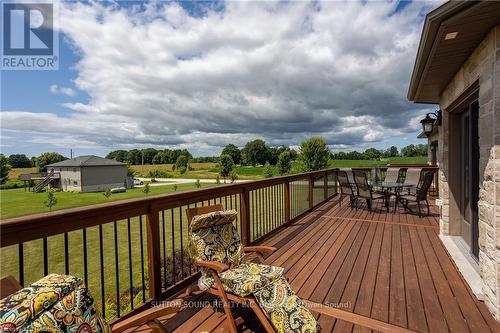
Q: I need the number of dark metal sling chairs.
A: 6